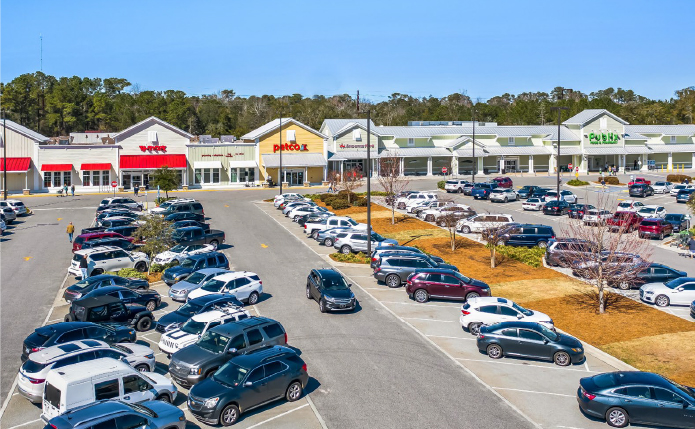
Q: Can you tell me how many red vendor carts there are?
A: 0